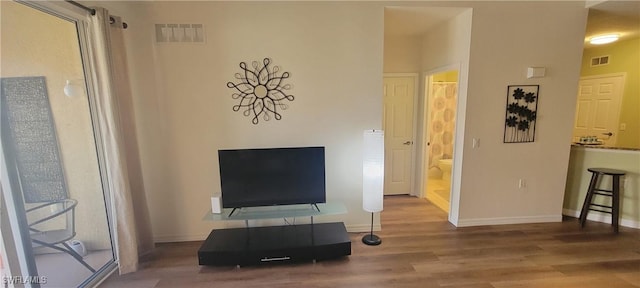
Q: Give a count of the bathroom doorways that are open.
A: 1